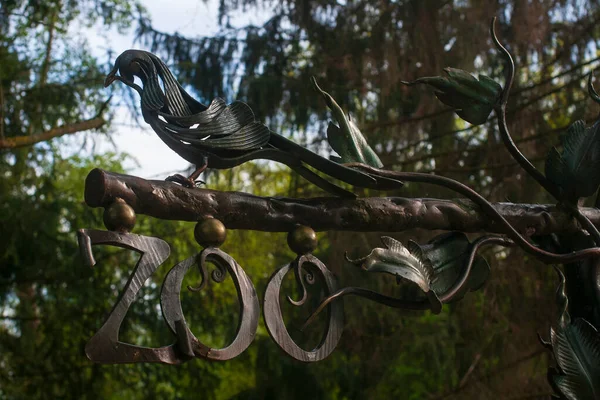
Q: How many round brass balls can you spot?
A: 3